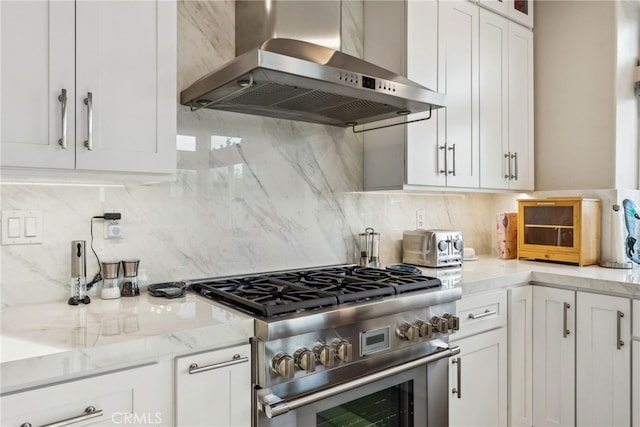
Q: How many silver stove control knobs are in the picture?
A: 8